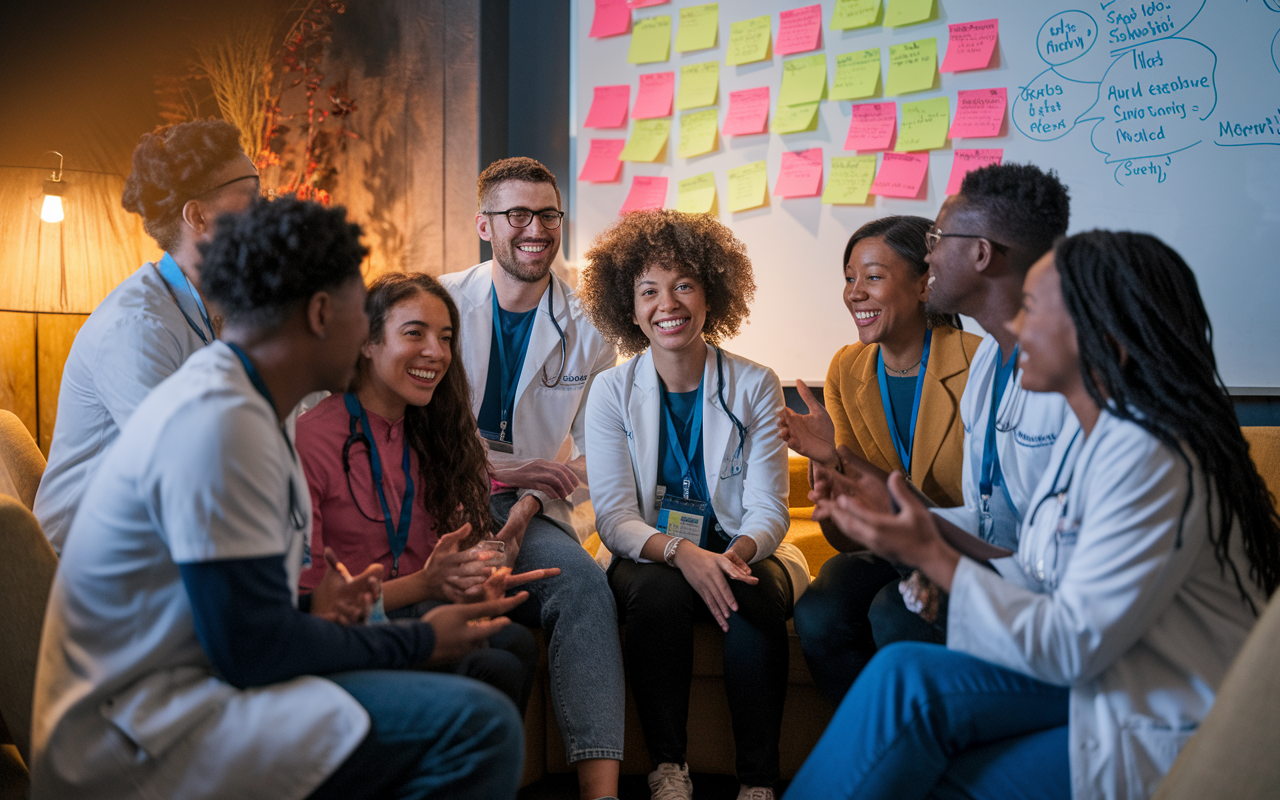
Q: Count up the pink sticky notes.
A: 14